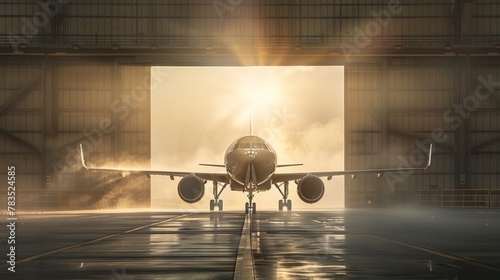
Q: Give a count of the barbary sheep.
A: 0